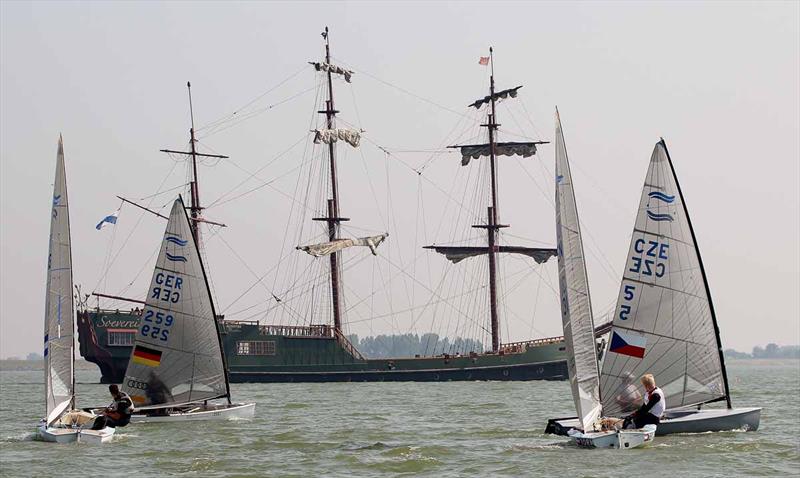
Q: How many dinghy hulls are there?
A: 4